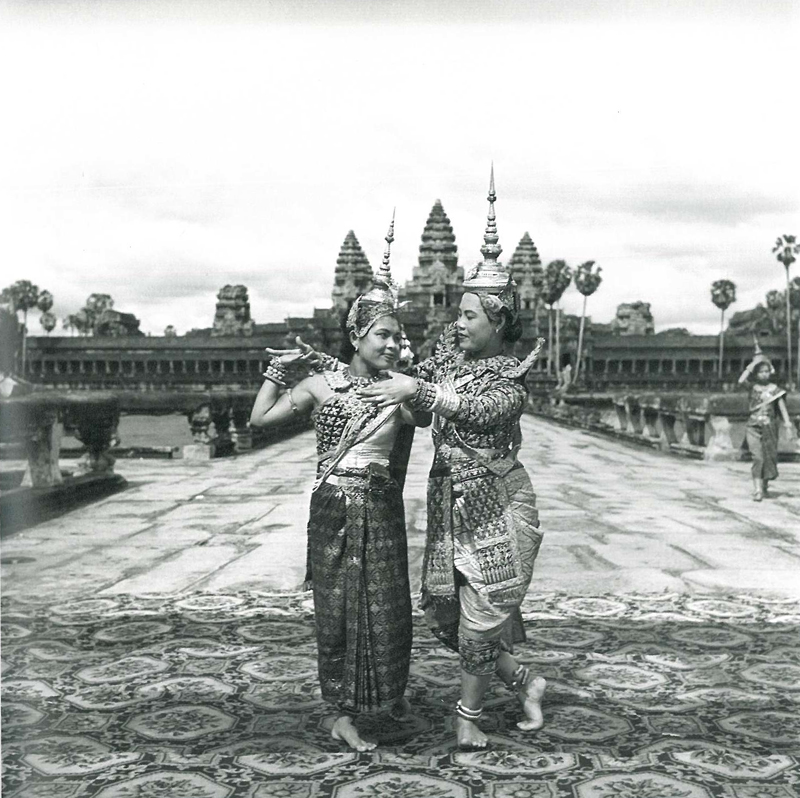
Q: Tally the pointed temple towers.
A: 3